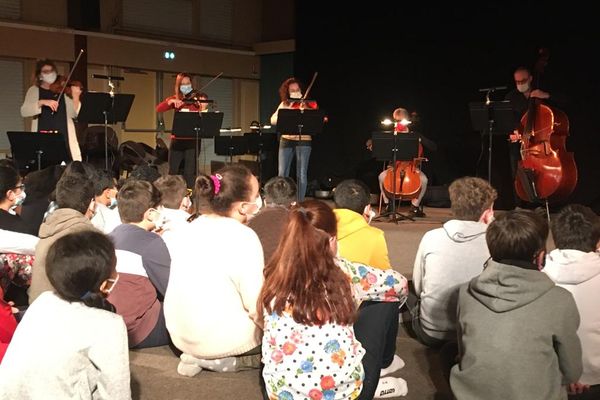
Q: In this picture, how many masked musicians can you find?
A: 4